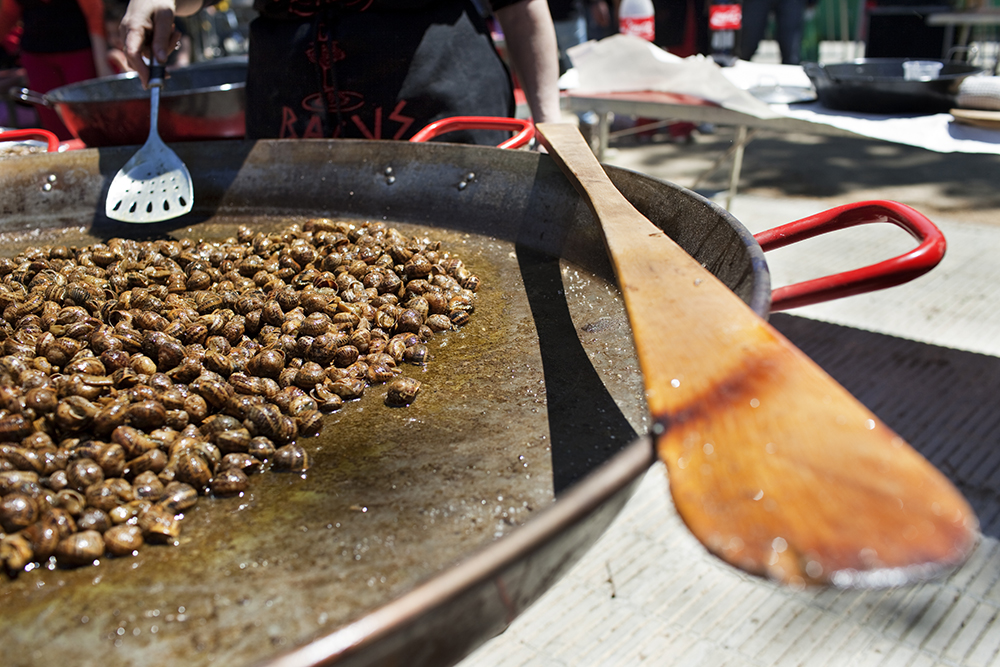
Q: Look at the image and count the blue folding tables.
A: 0